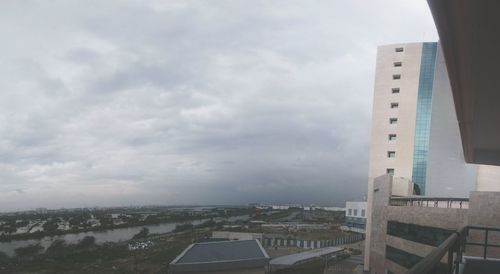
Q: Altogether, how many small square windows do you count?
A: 9